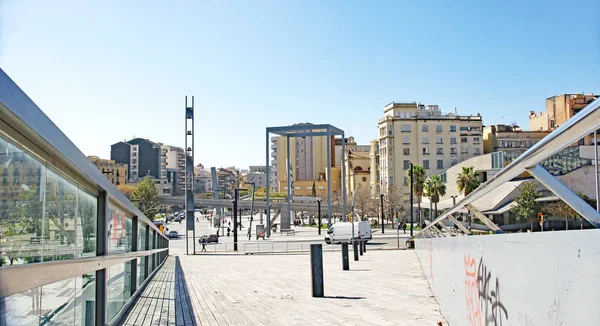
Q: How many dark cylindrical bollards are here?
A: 5